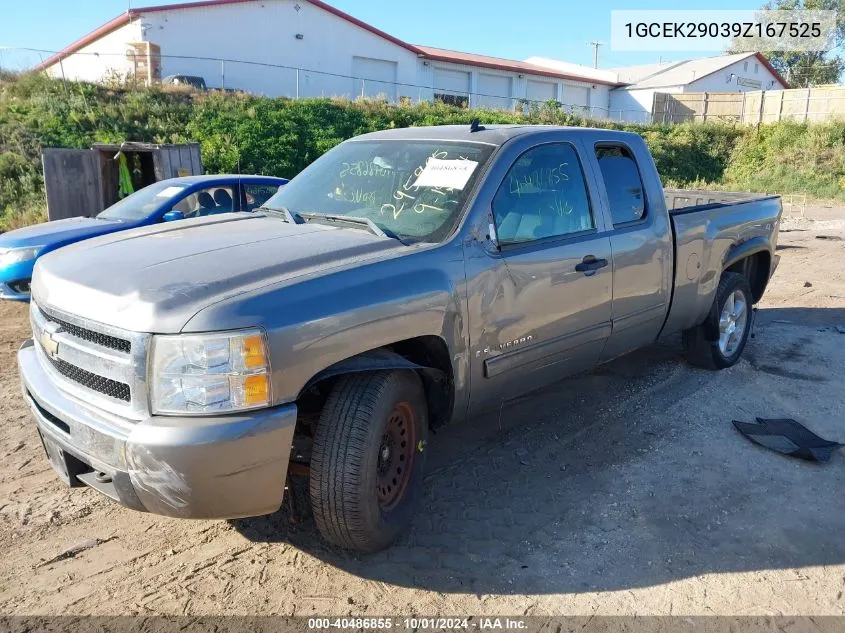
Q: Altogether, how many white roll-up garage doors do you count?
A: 5